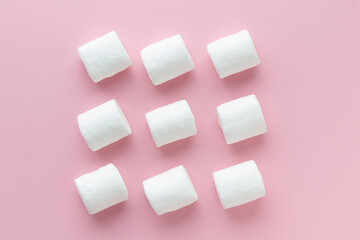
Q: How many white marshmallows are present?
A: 9